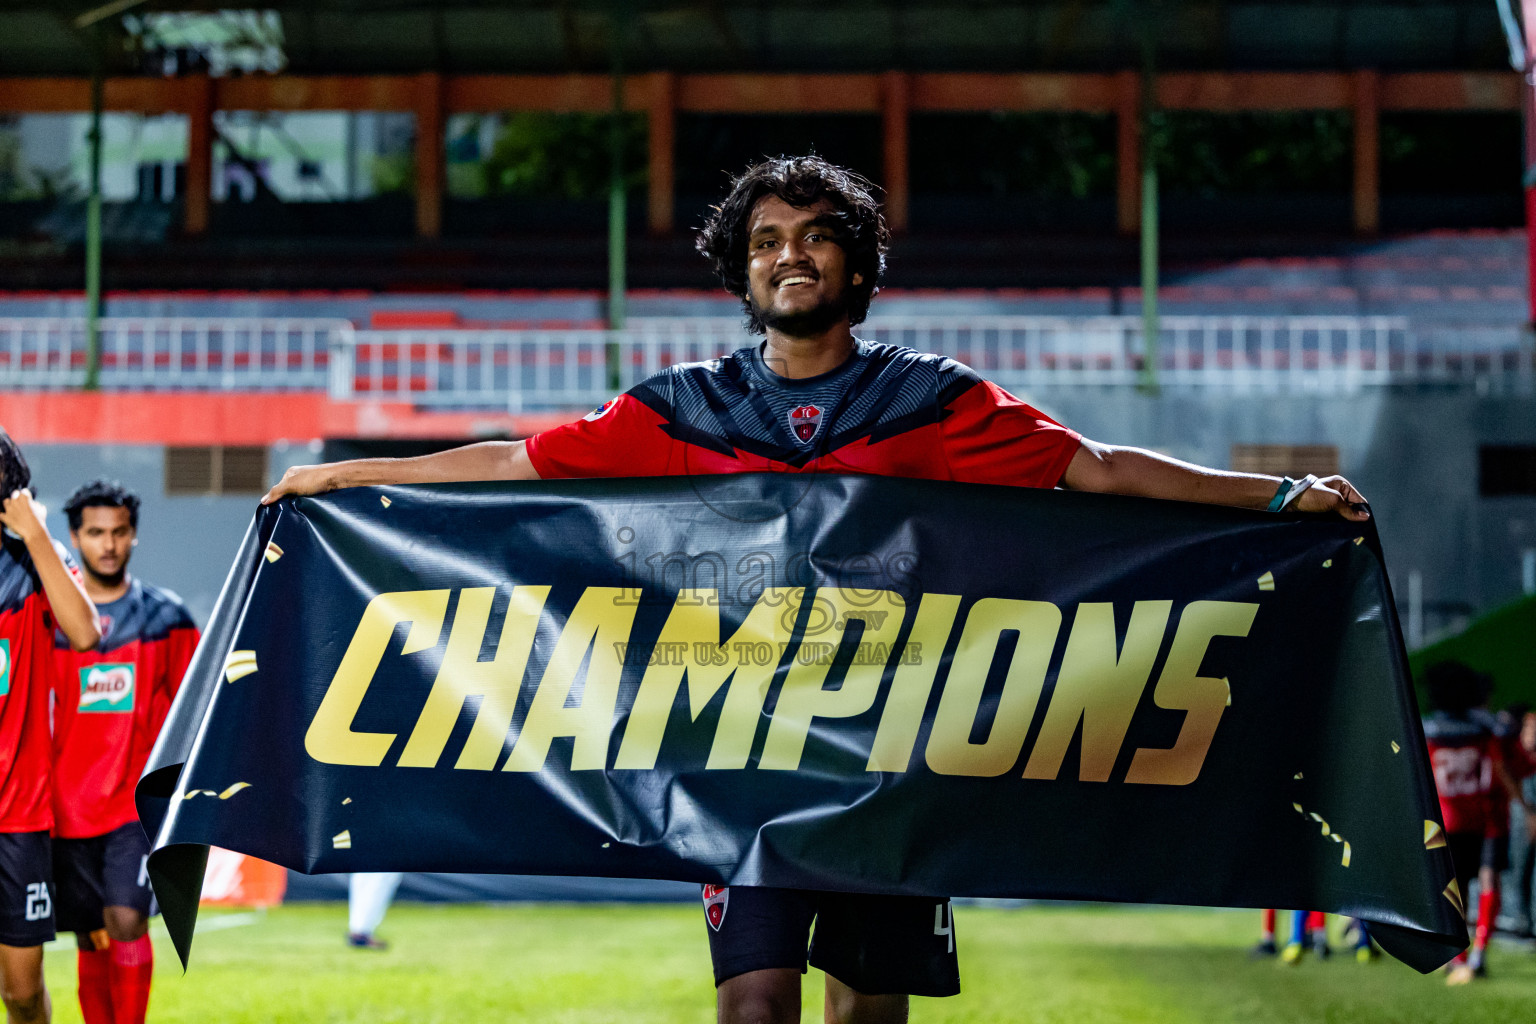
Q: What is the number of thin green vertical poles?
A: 3